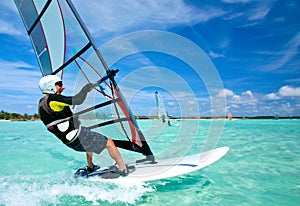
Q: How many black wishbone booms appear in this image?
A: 1